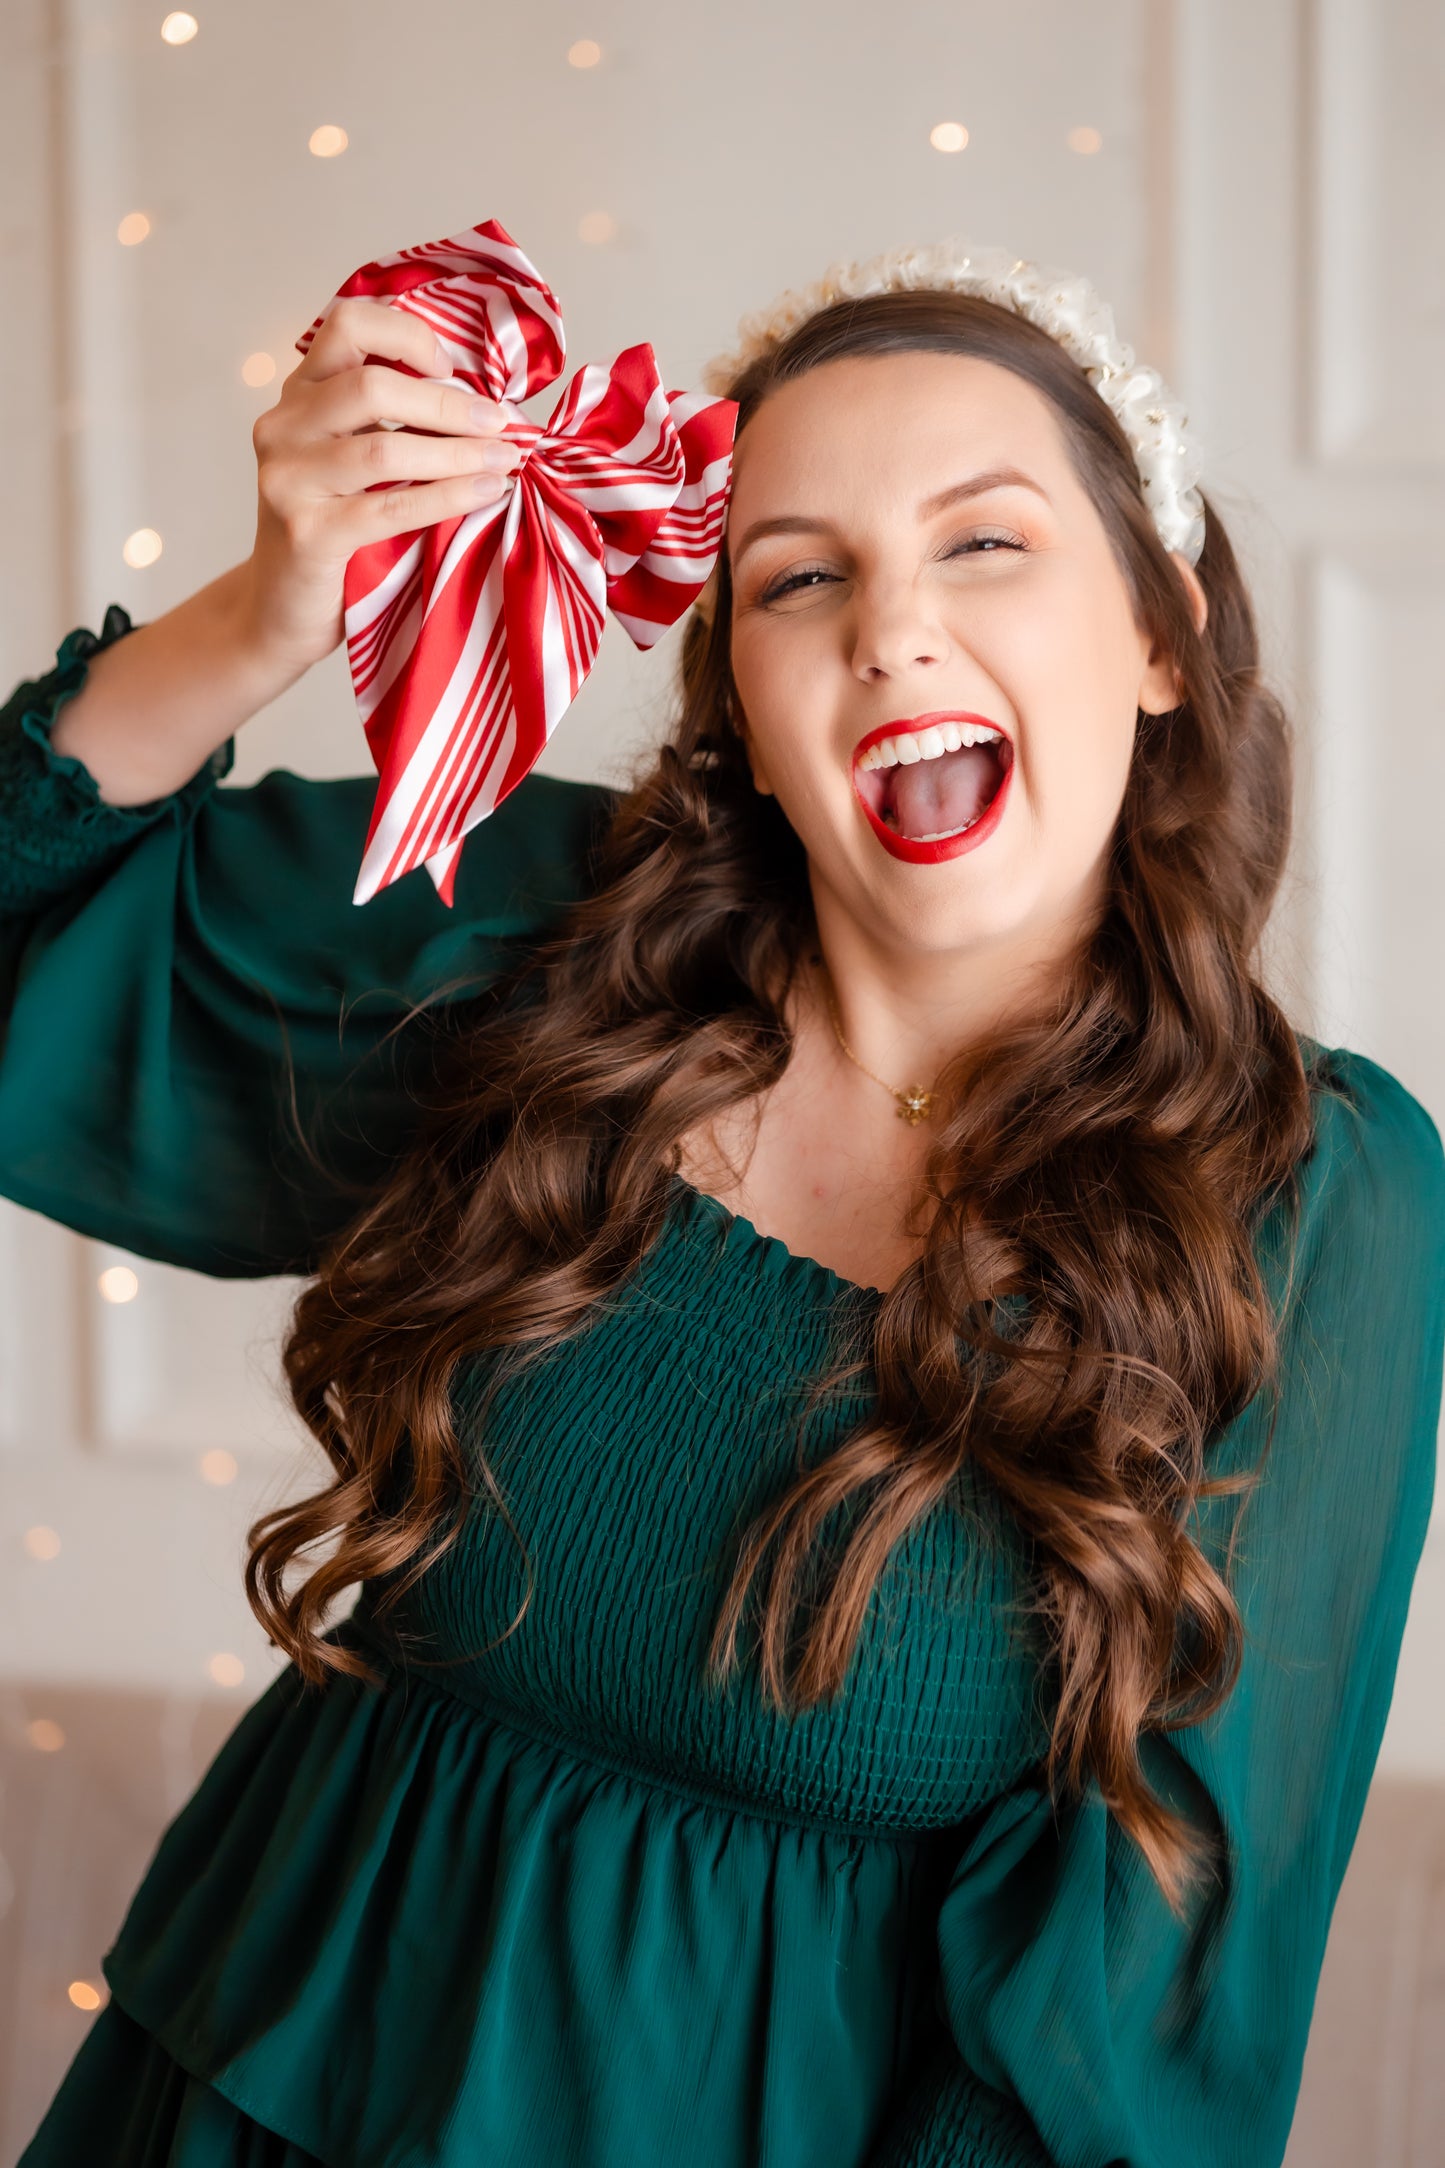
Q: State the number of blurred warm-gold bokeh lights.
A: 15